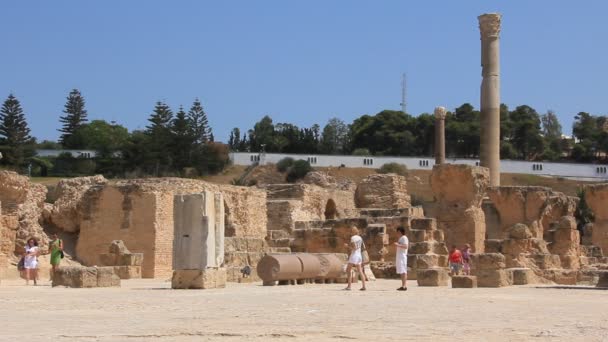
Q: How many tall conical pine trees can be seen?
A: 5